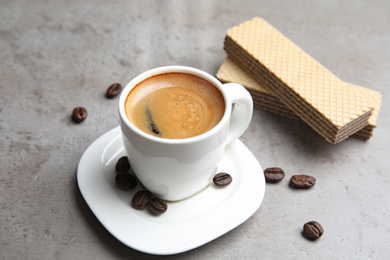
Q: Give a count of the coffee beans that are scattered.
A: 10